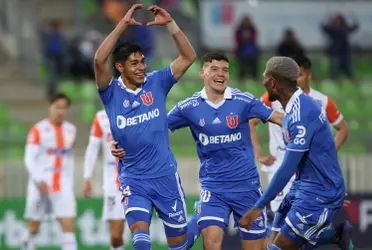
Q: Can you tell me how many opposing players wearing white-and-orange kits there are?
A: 3